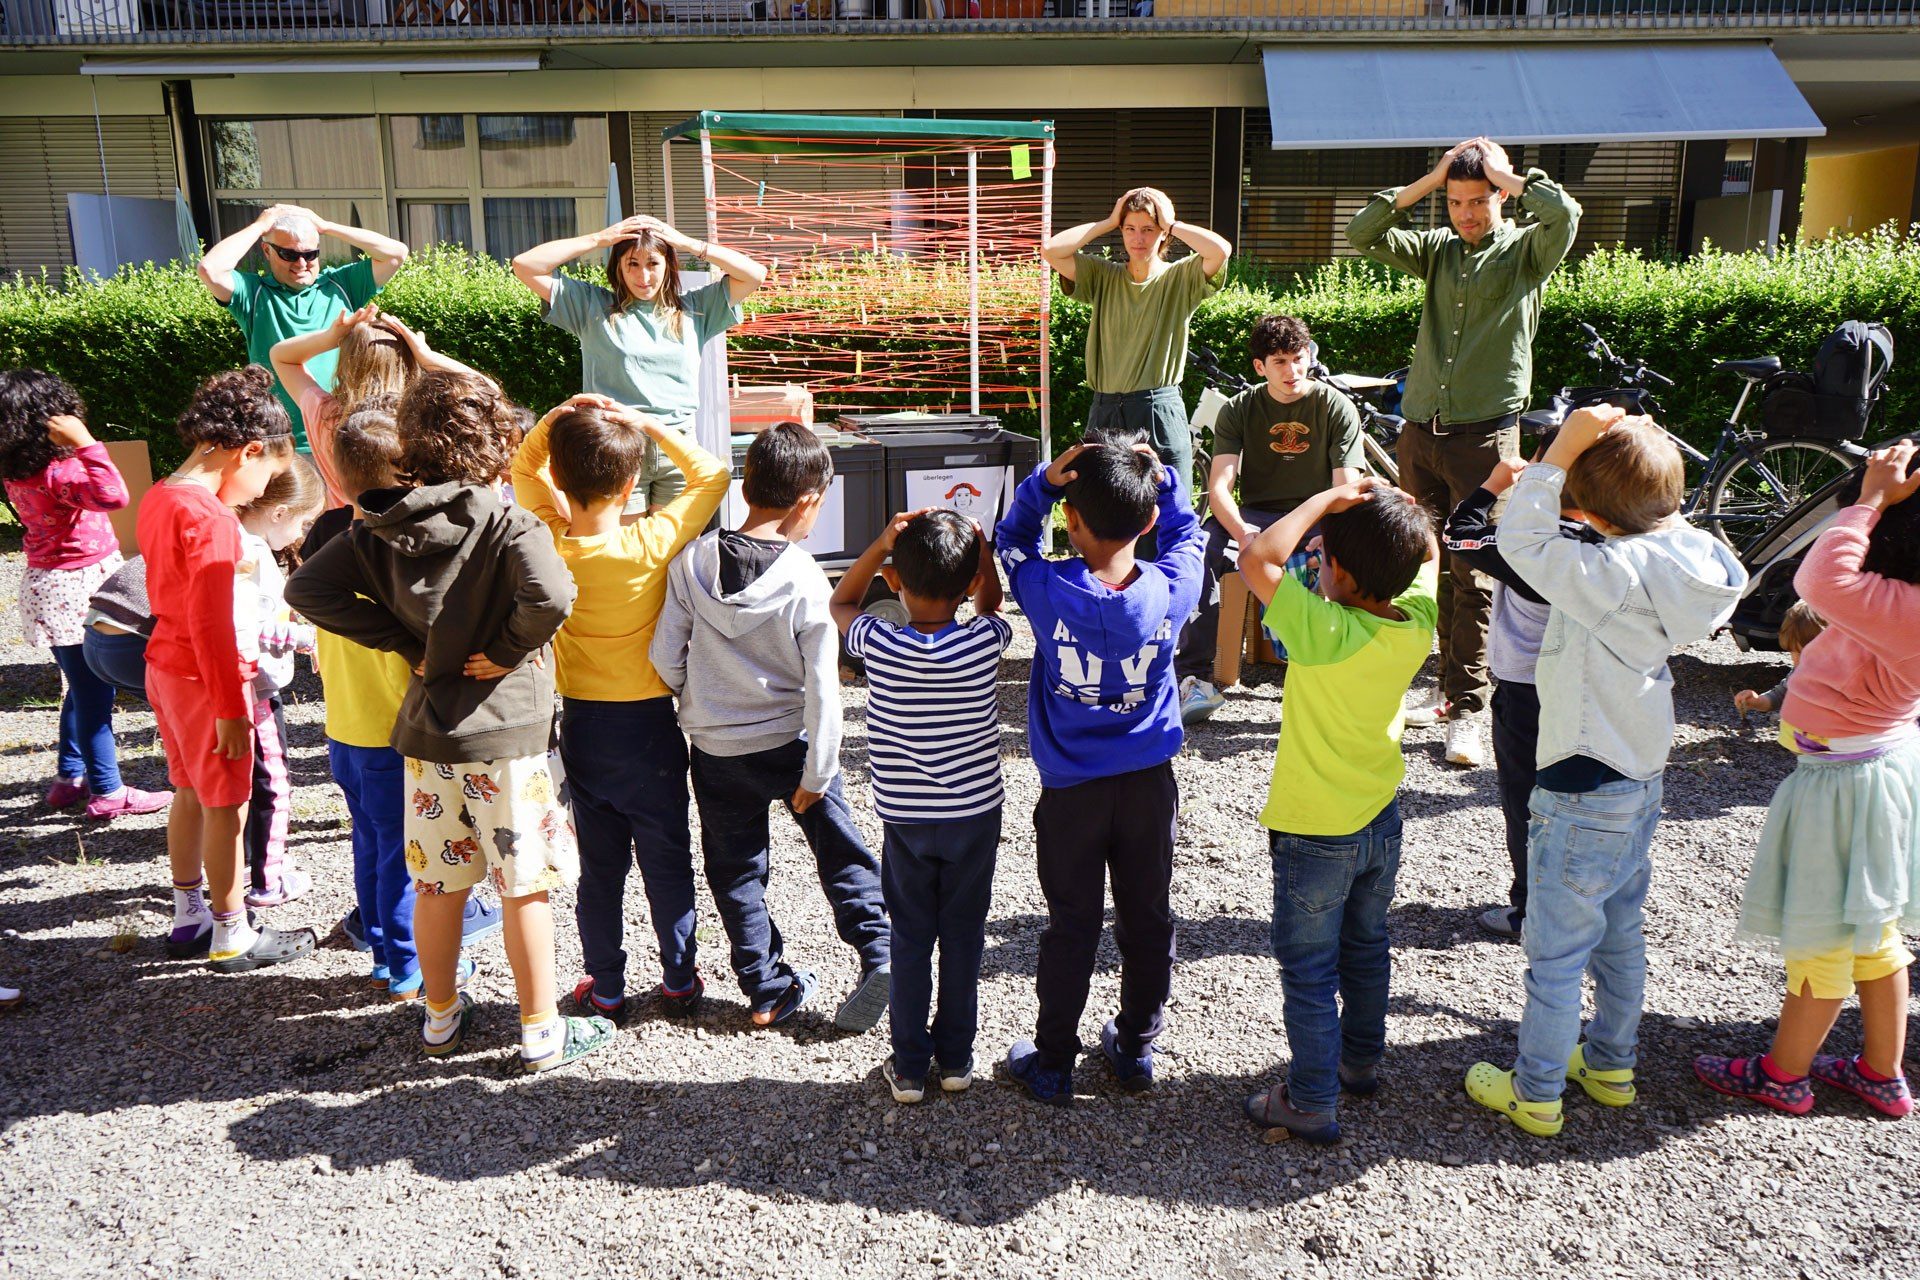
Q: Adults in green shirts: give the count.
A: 5